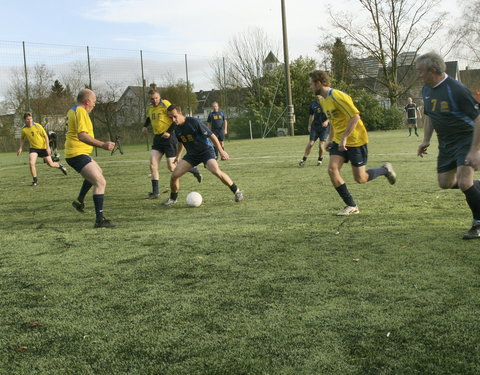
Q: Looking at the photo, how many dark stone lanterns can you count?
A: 0